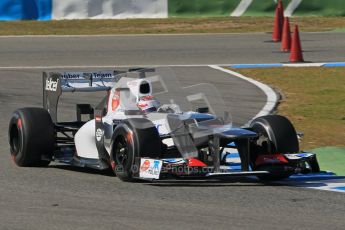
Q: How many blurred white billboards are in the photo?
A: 1